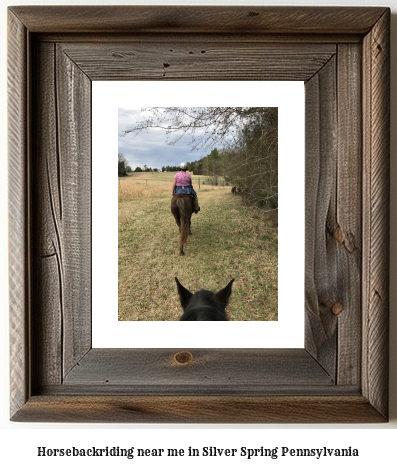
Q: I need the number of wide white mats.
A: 1